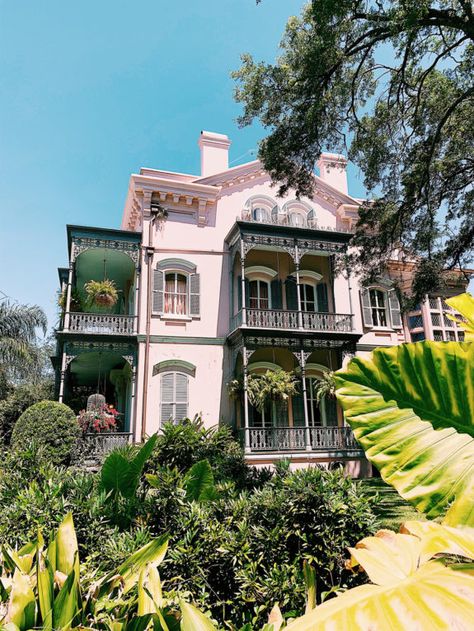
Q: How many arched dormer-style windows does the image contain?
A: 2